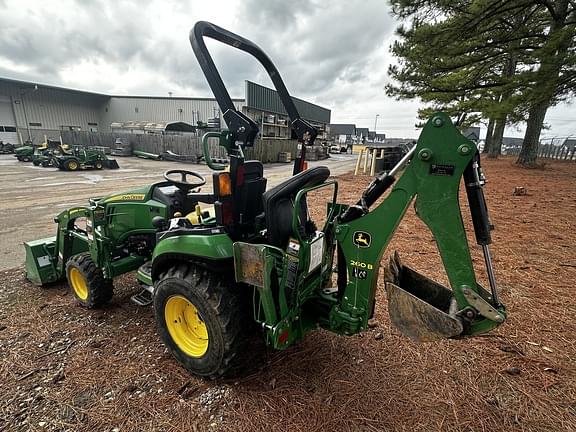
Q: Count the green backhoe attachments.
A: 1